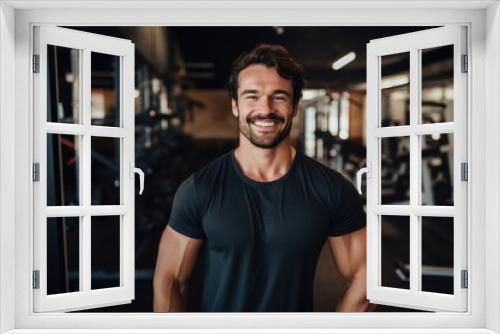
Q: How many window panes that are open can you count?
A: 2